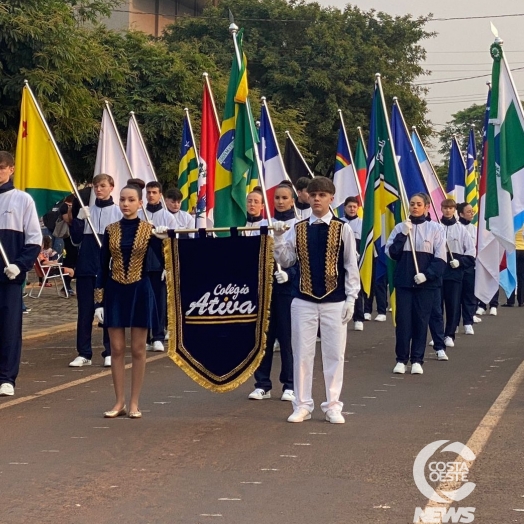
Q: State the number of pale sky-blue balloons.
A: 0